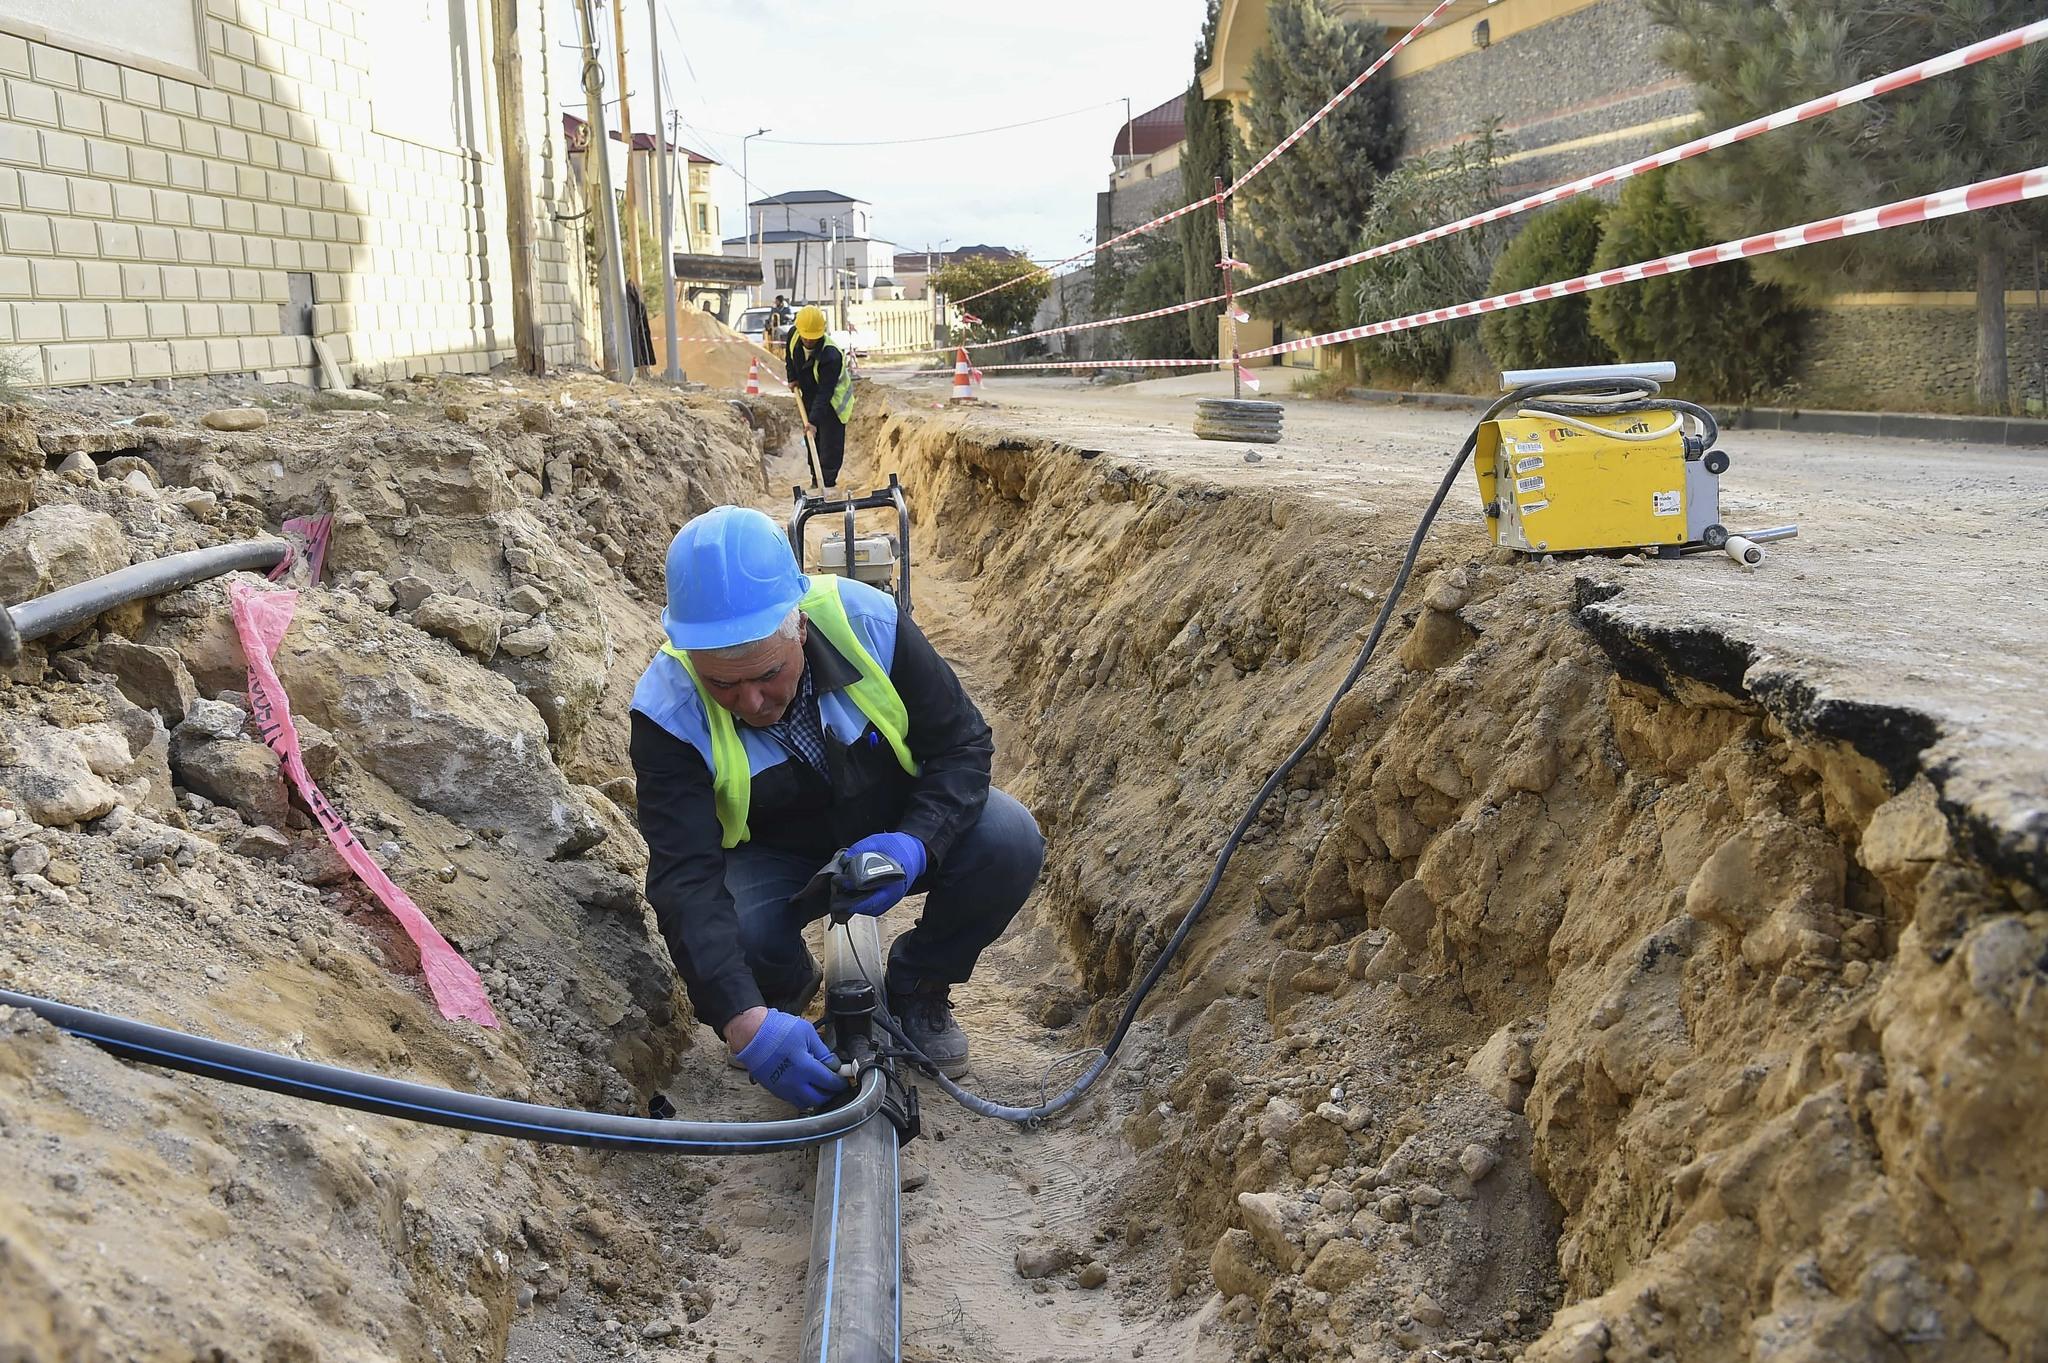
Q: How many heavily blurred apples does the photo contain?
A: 0